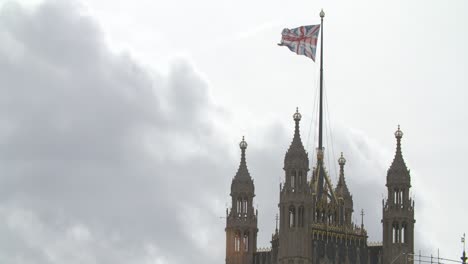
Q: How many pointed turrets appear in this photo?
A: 4